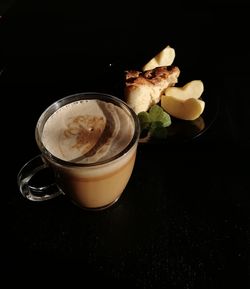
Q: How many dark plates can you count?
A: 1